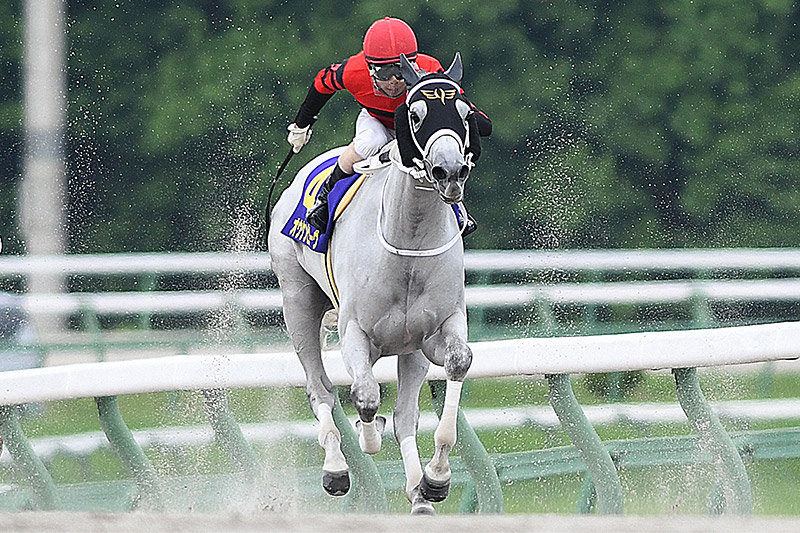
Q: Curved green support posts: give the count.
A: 7